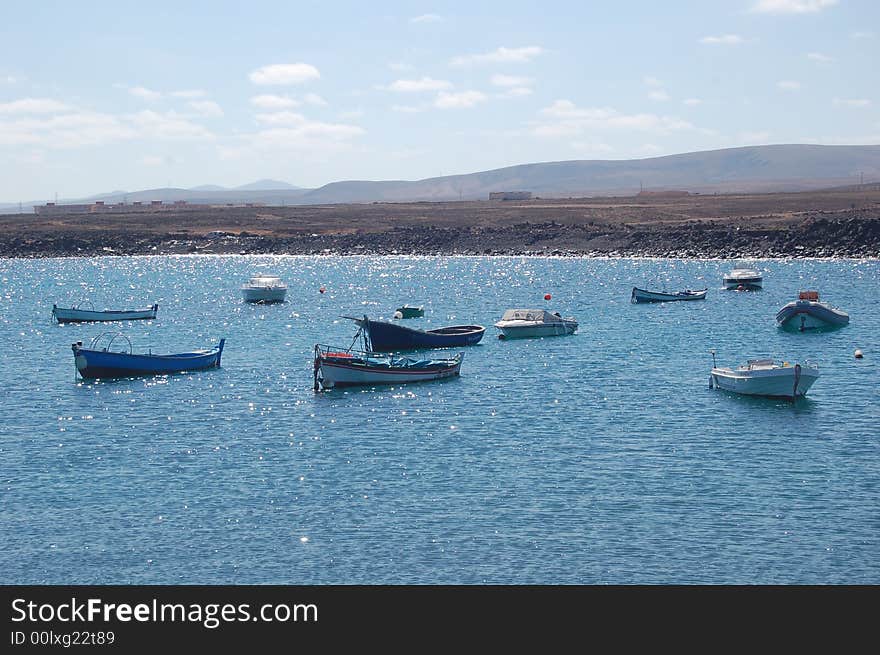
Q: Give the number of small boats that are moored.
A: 11